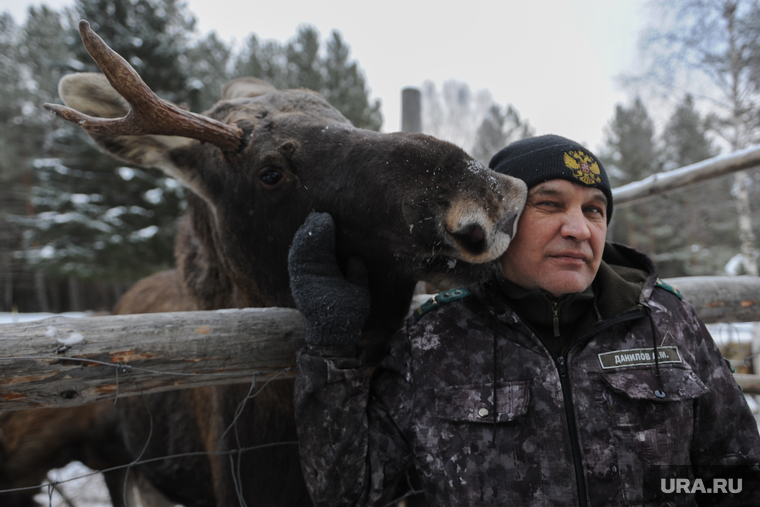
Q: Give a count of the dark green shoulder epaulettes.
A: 2